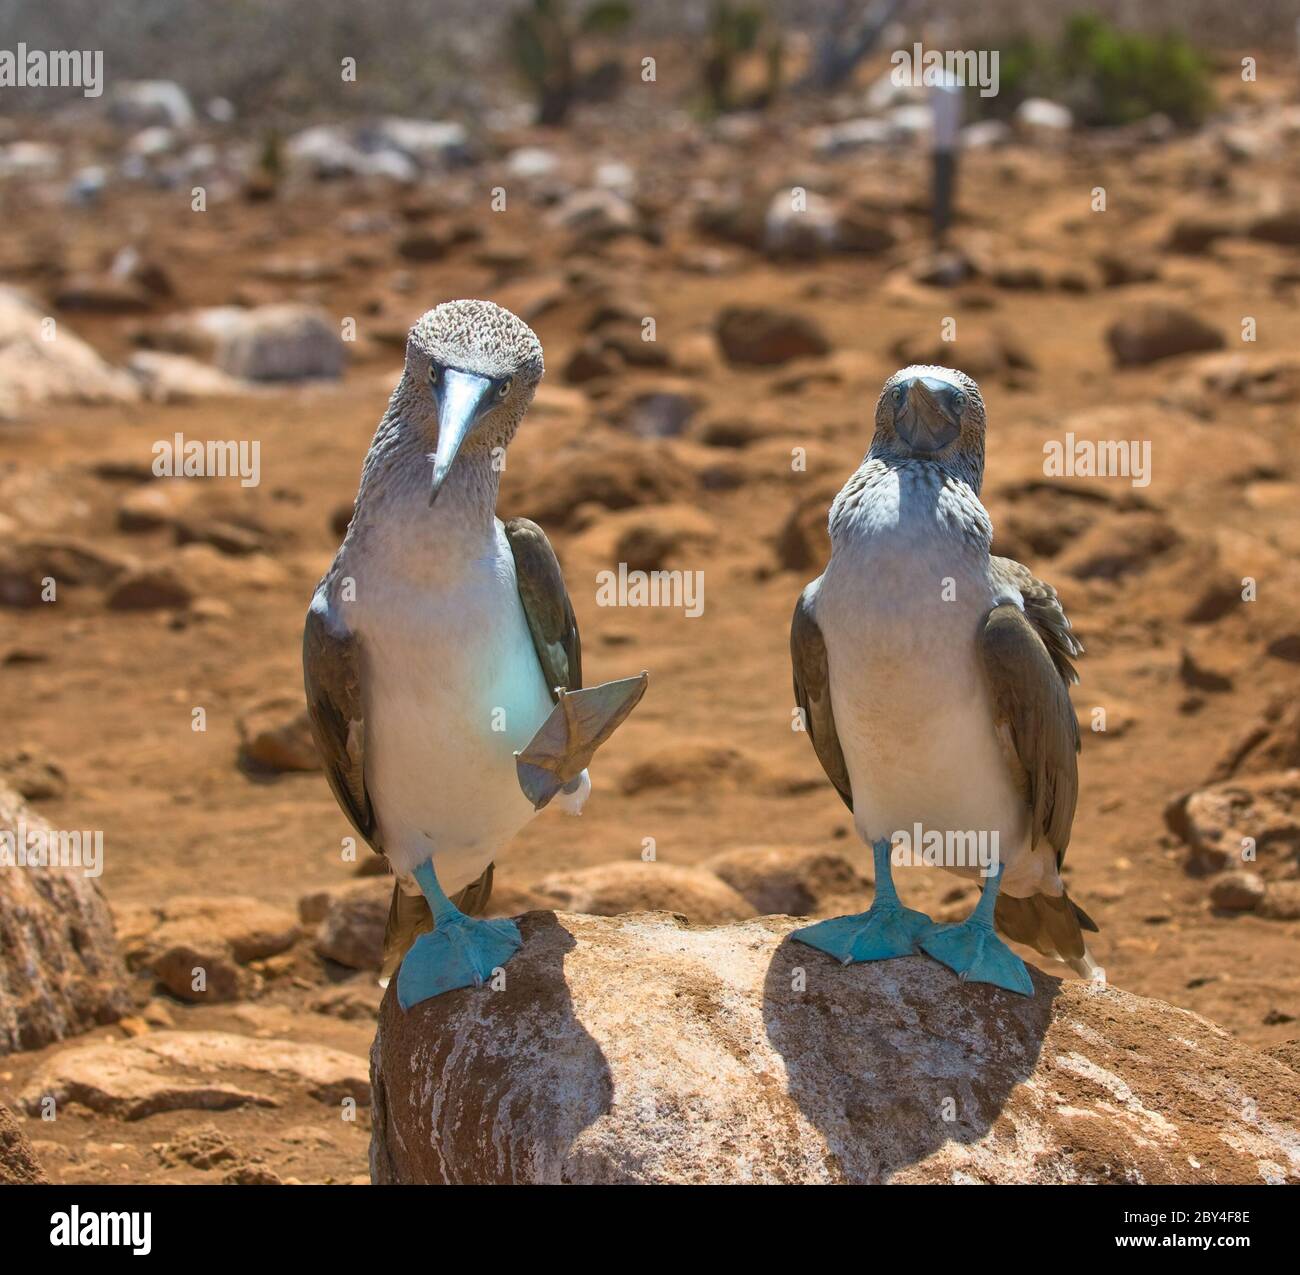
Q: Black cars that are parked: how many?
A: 0